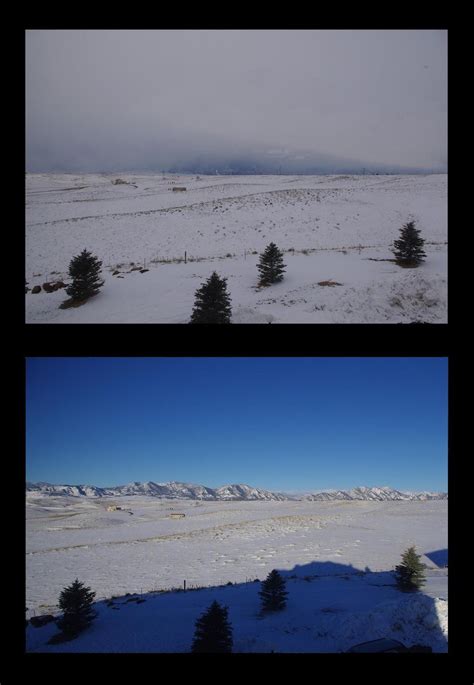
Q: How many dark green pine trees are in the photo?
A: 8